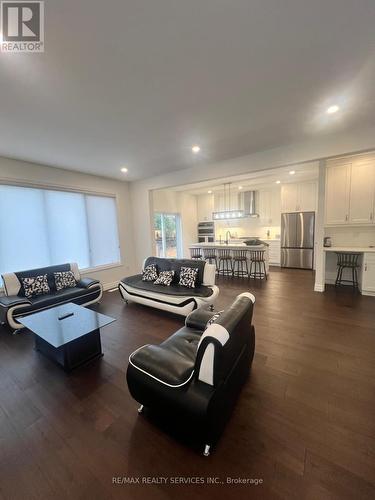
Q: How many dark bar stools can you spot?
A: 6